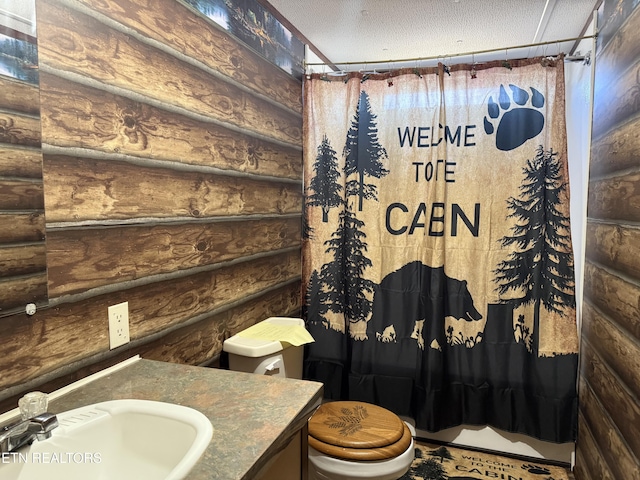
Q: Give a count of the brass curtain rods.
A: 1